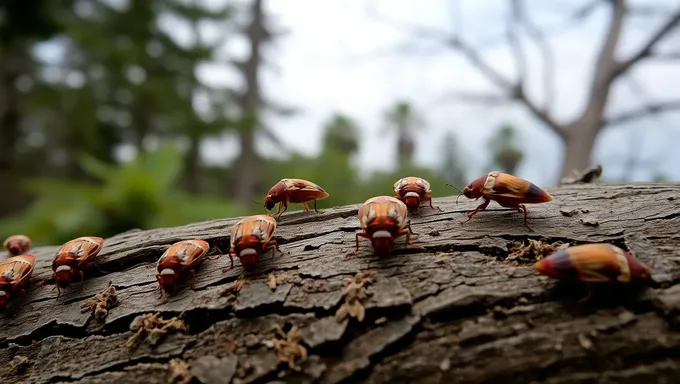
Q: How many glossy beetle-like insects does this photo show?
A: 10